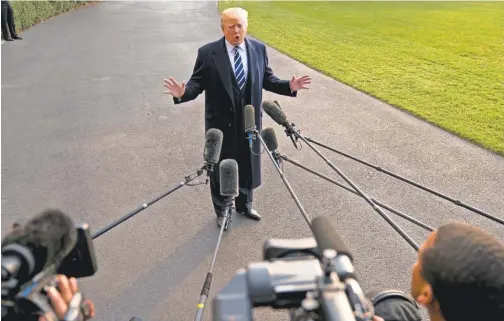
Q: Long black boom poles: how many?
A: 6